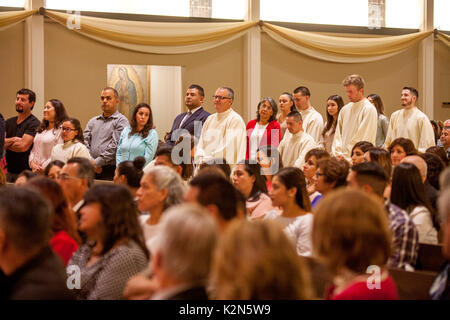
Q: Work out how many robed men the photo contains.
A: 5